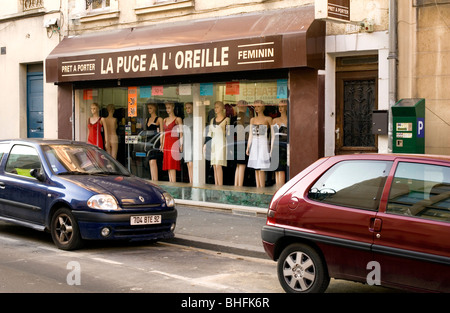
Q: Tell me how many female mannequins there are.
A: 9